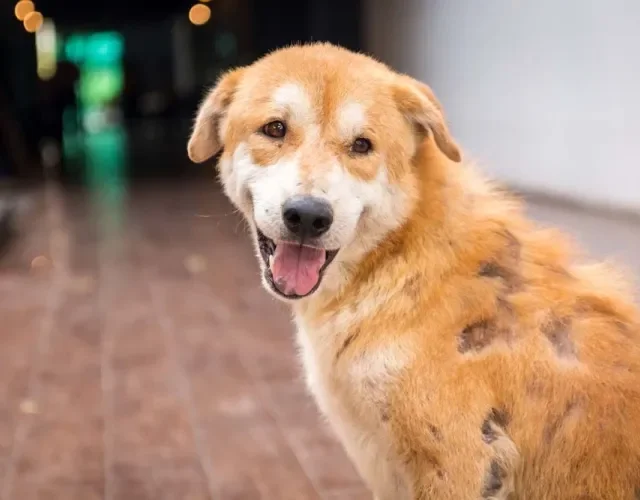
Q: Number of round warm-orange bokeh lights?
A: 3